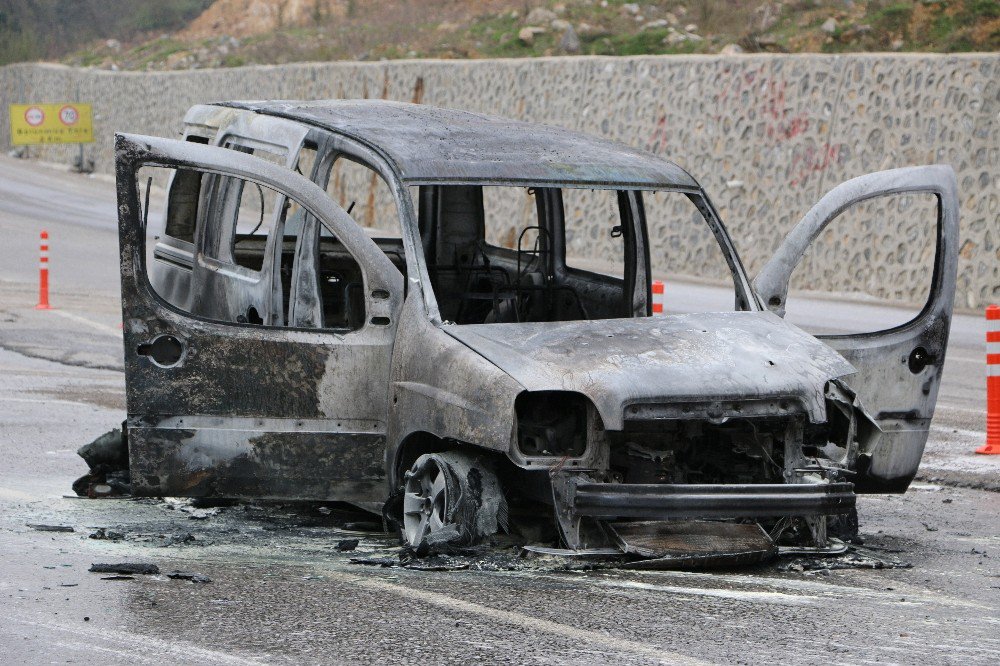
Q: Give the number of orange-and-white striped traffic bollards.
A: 3